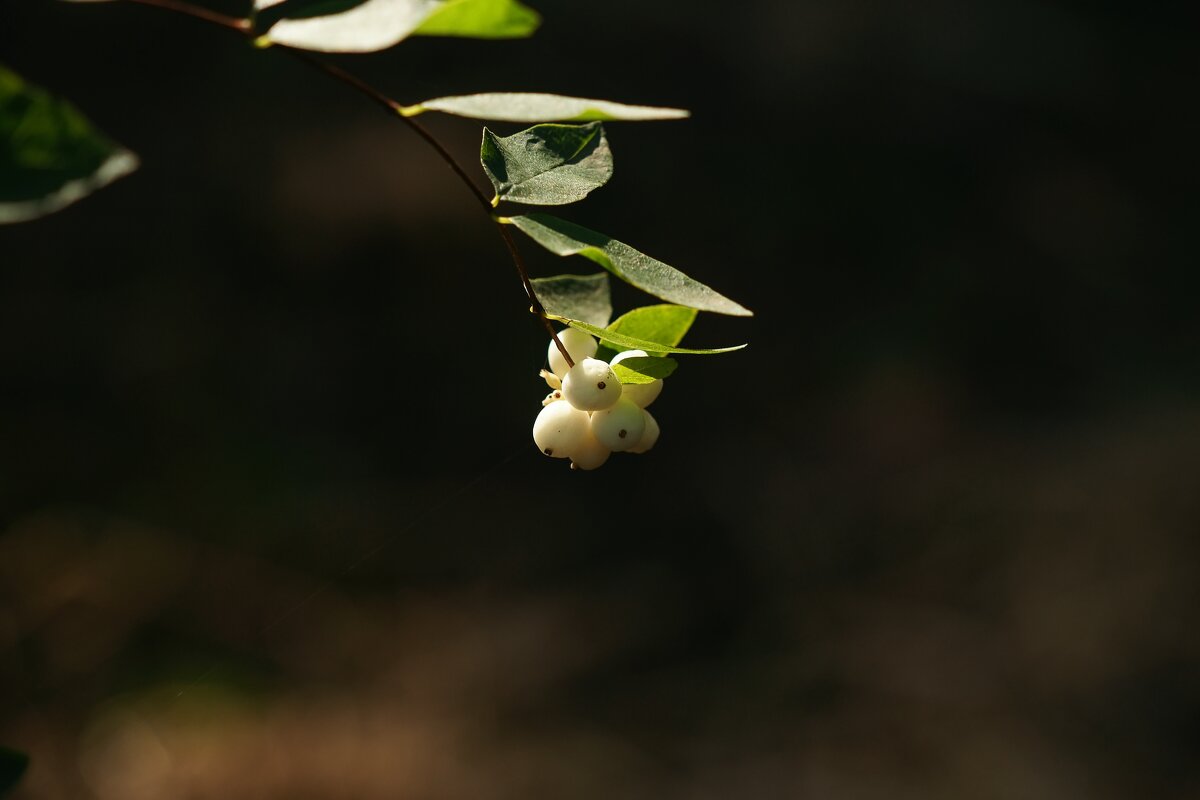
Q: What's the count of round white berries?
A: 7